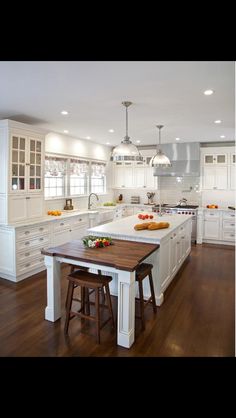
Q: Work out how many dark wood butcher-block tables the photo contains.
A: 1